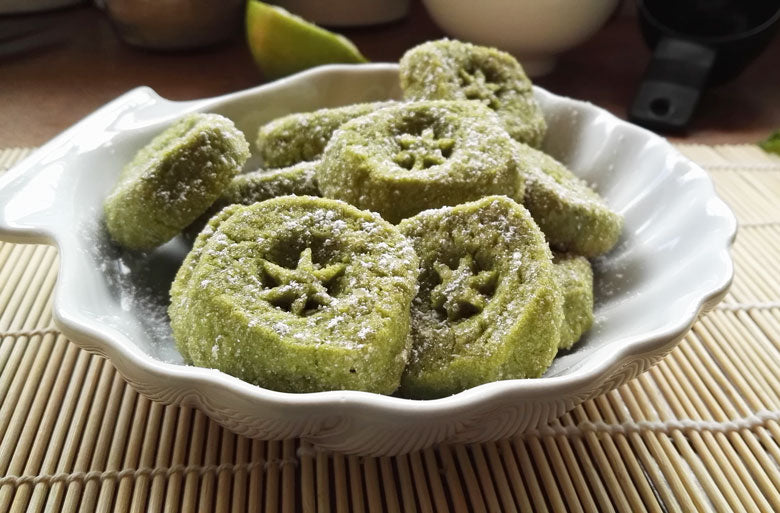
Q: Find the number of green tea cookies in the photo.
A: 9